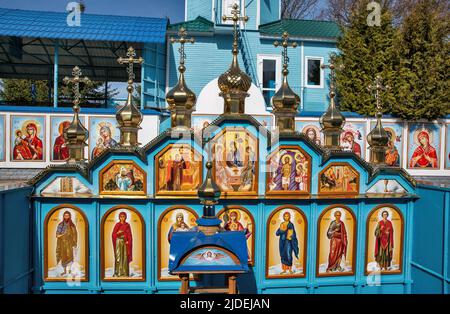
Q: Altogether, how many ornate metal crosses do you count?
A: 7